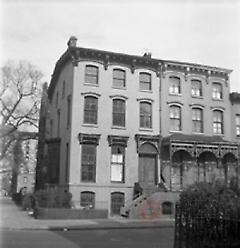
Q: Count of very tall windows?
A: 2